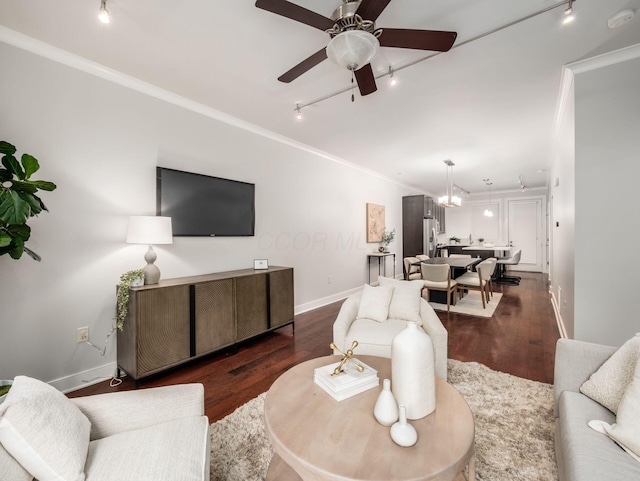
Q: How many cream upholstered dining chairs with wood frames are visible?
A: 6